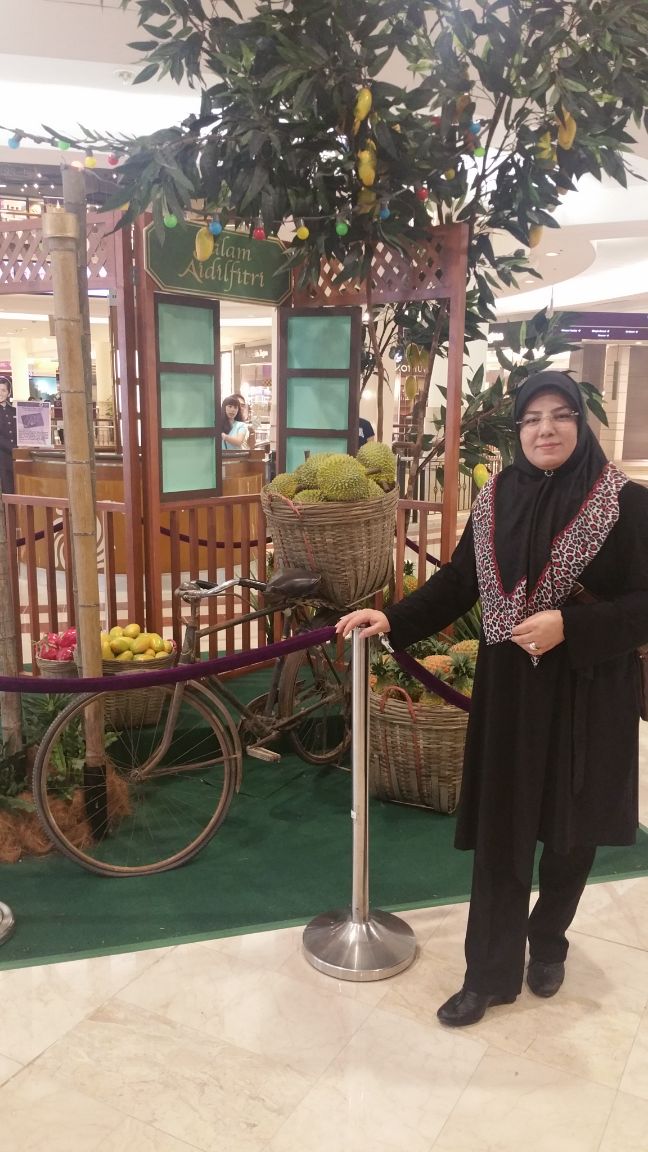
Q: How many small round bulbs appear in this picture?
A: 15